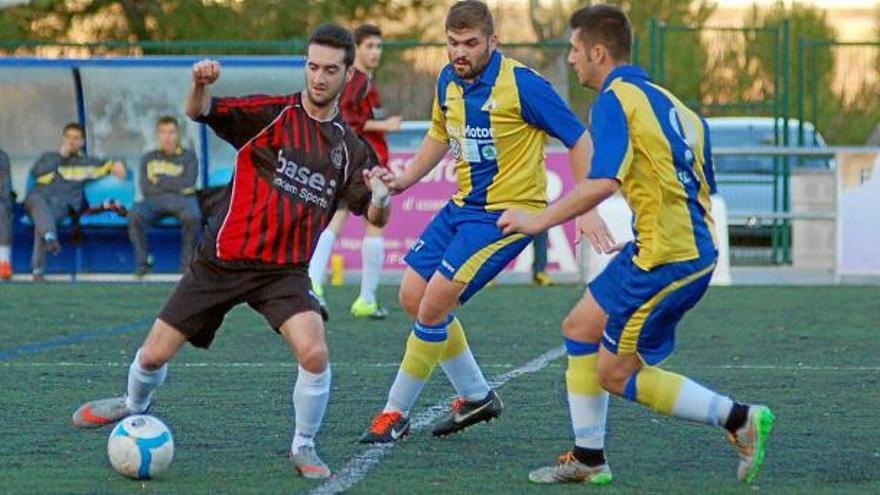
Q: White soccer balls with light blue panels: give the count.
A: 1